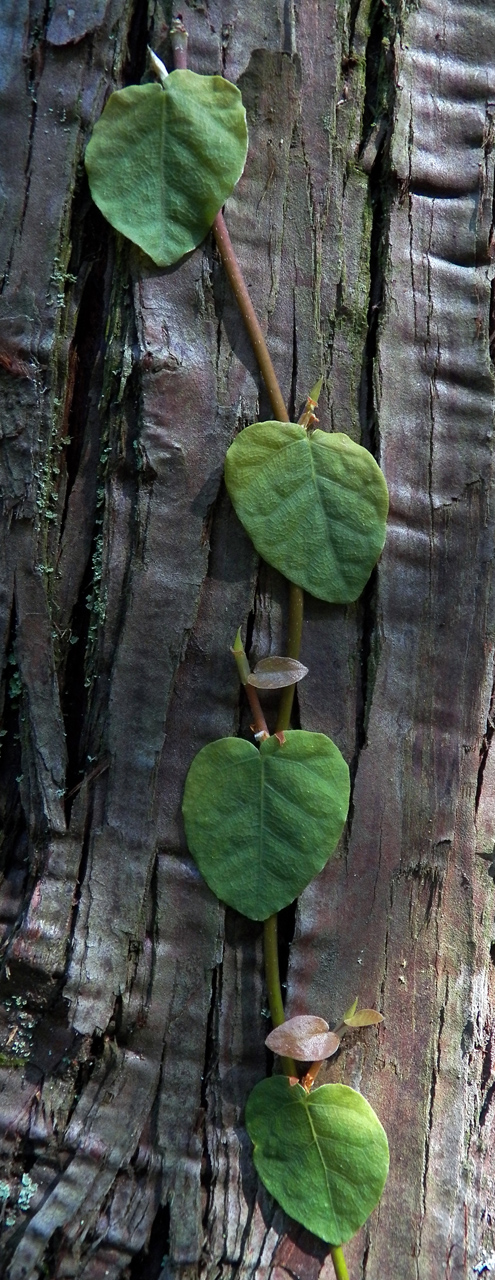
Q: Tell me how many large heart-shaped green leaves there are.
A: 4